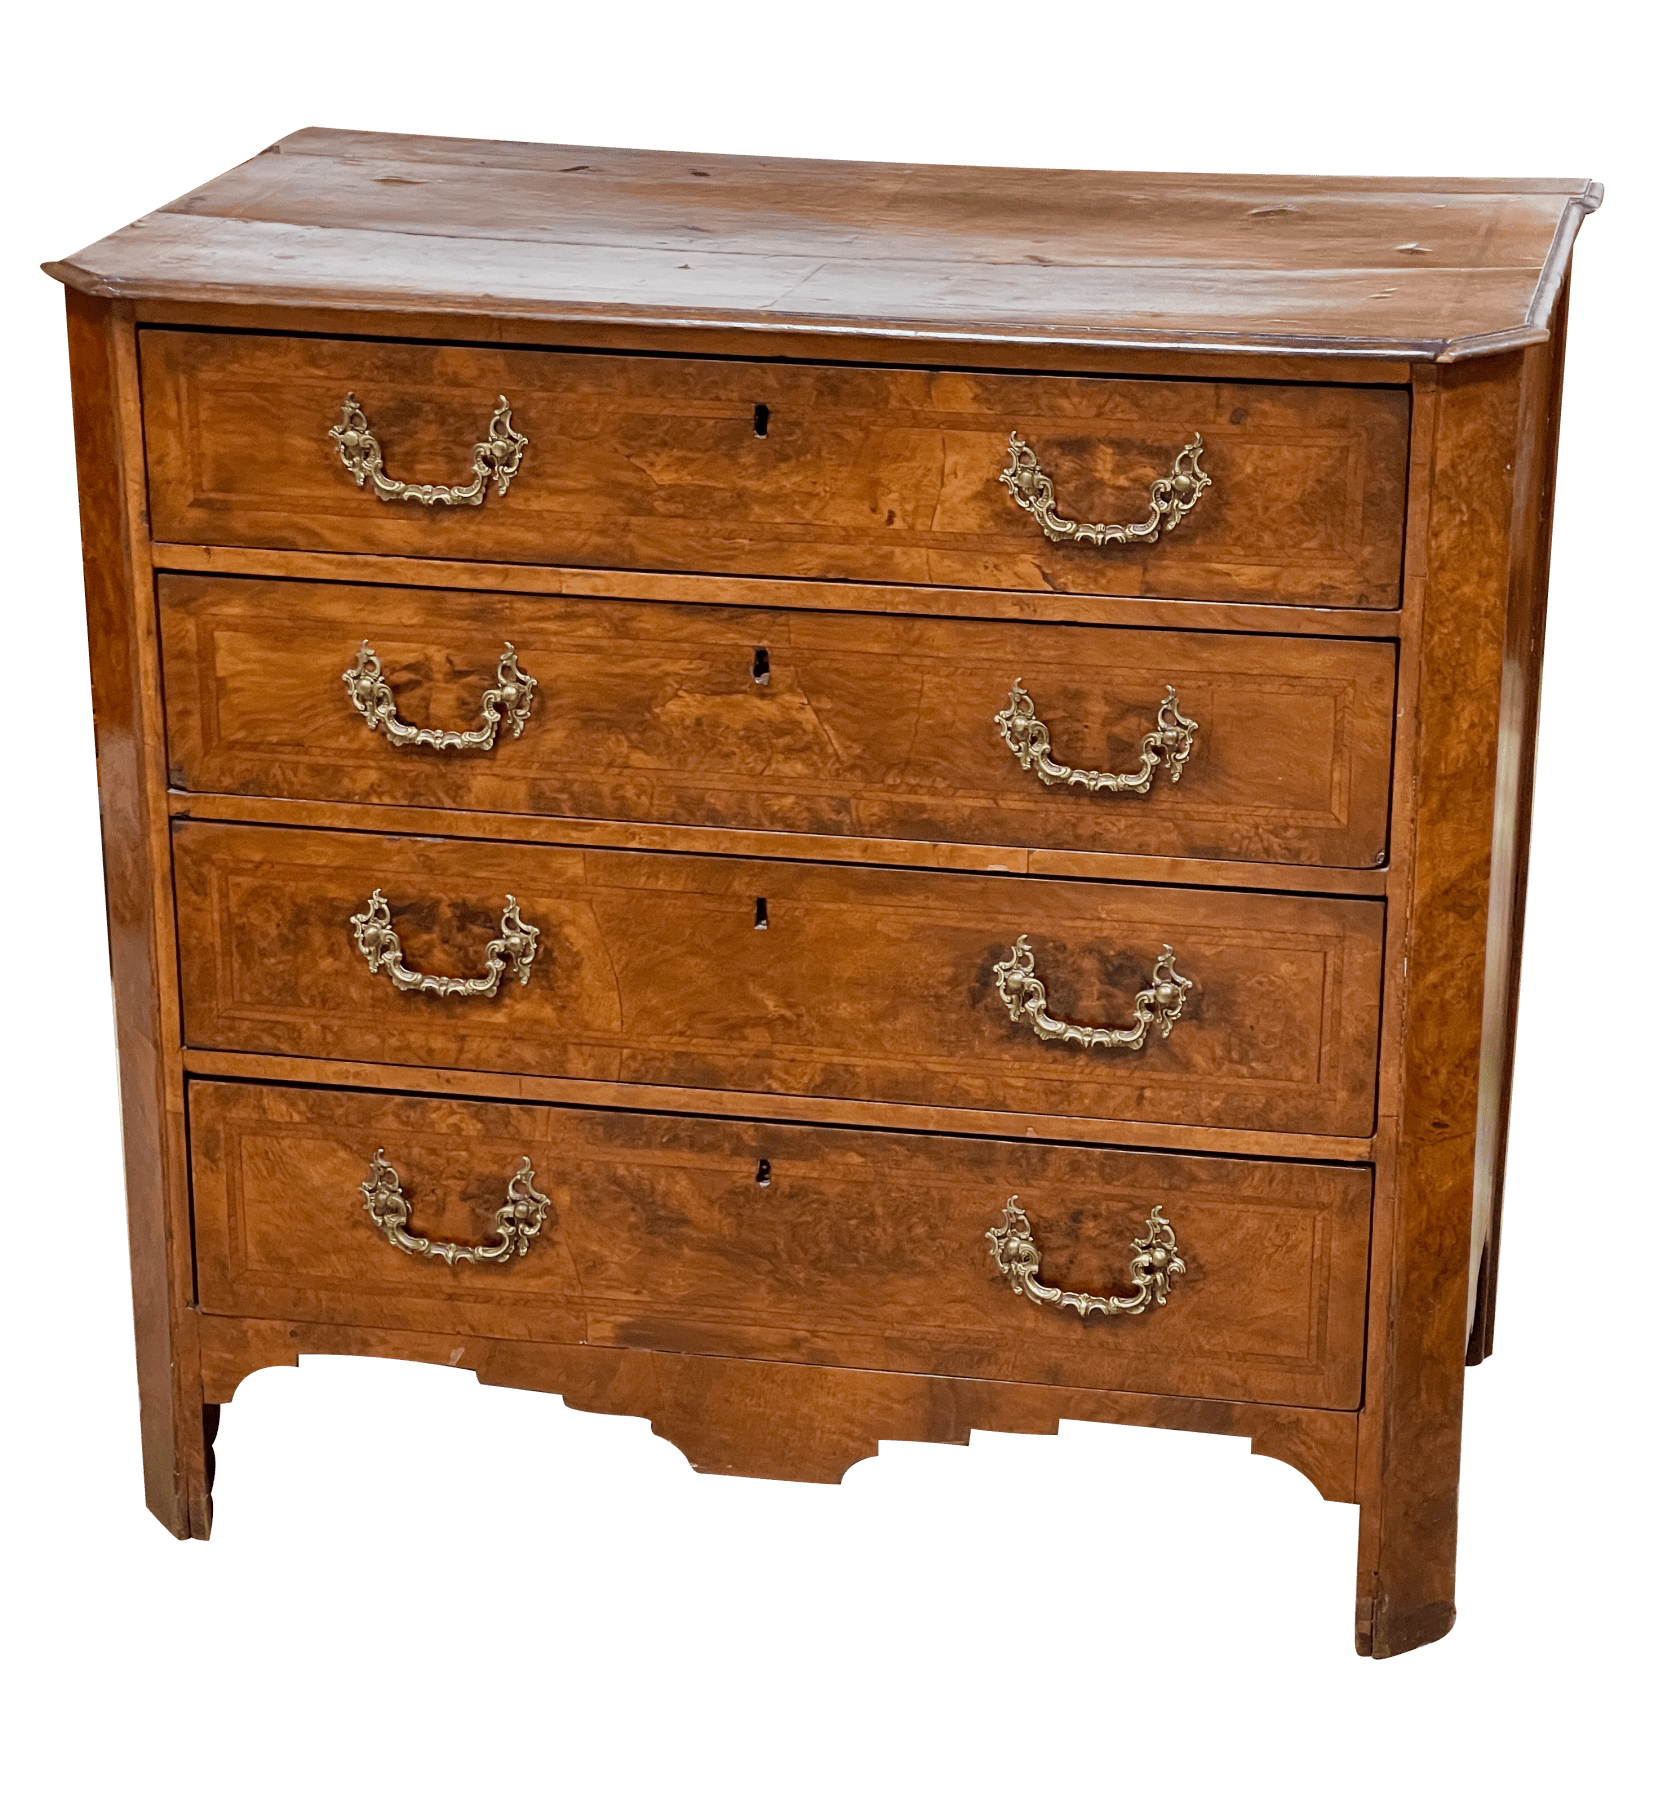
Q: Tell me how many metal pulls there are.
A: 8